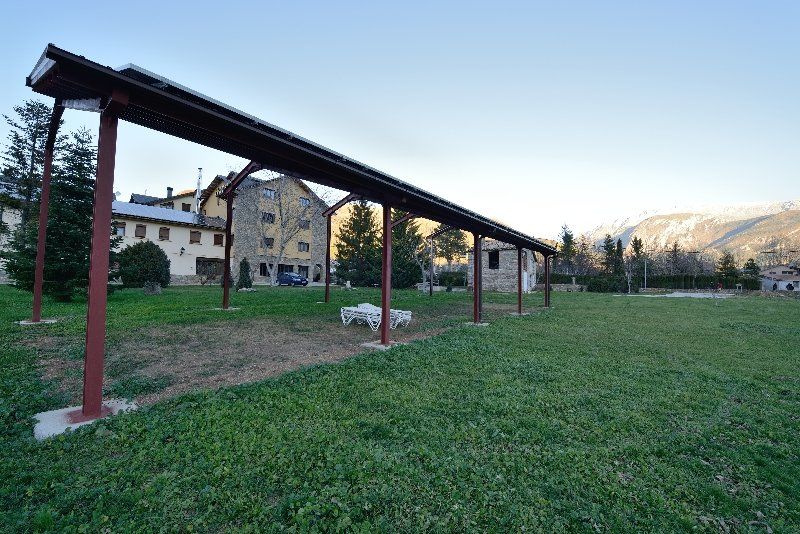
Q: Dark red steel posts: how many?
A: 9